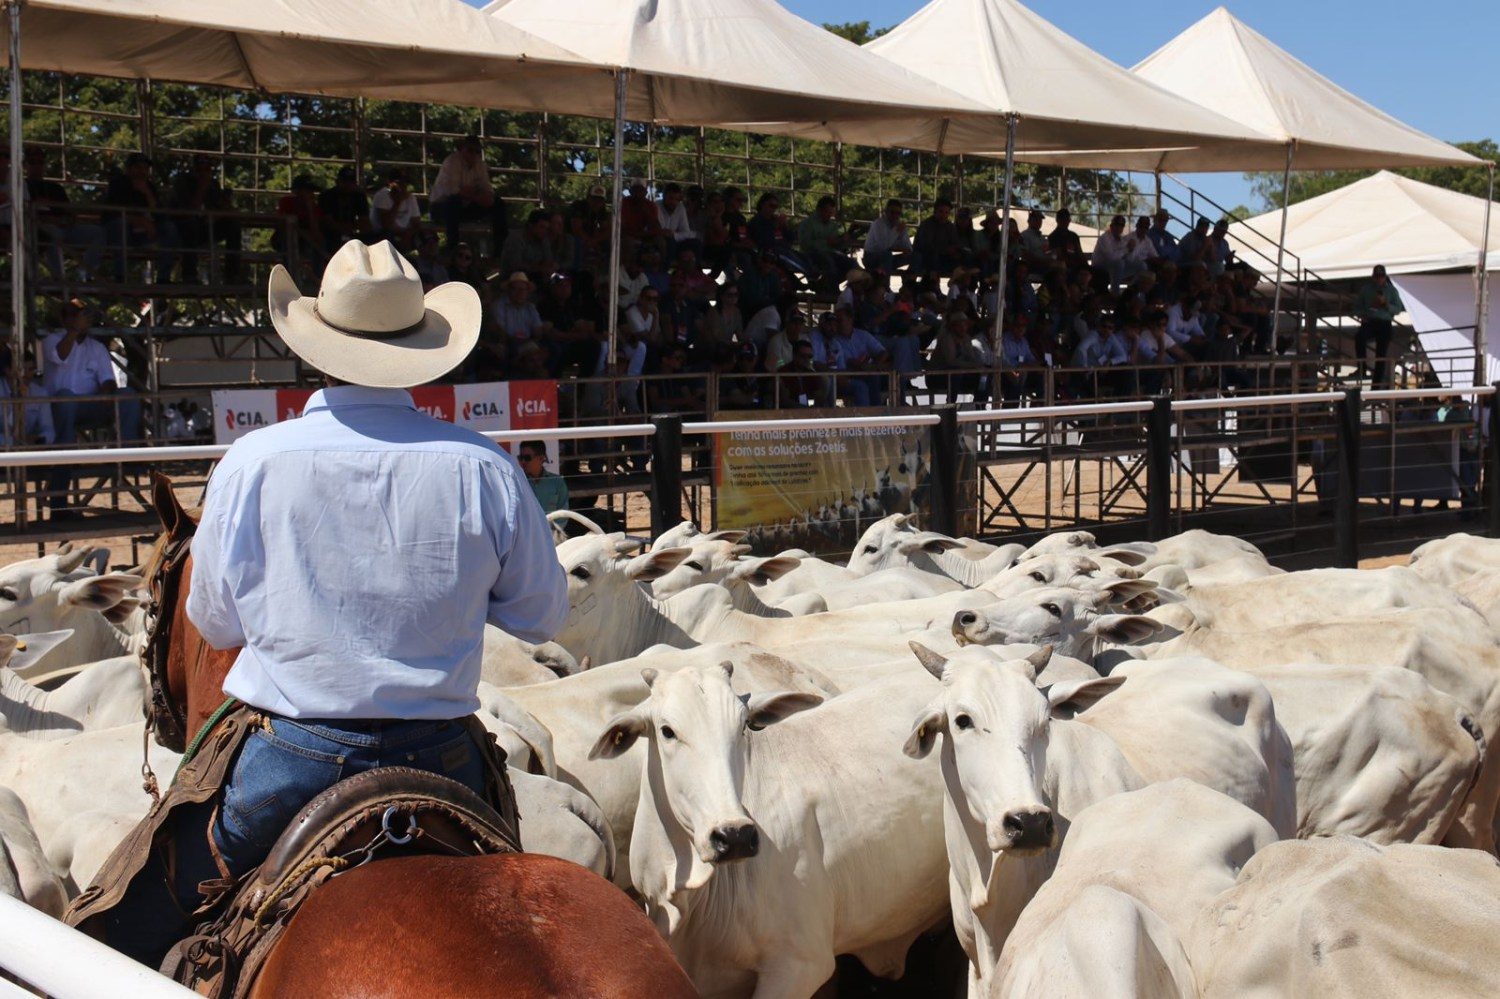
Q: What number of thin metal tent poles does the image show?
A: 5